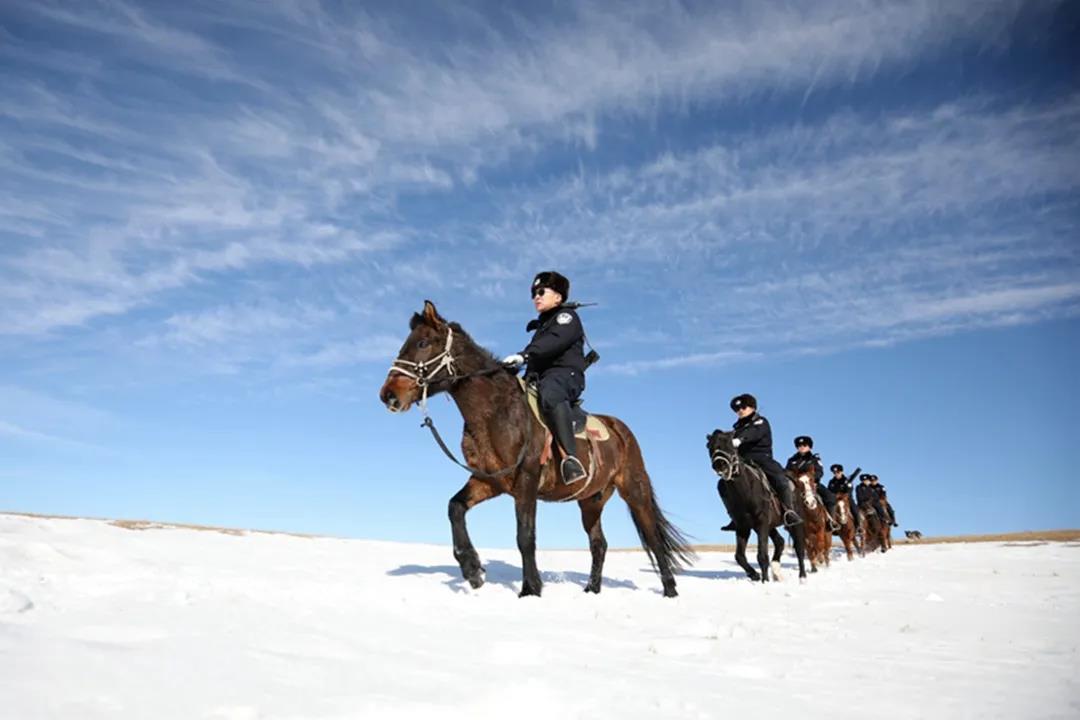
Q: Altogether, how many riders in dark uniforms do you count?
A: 6